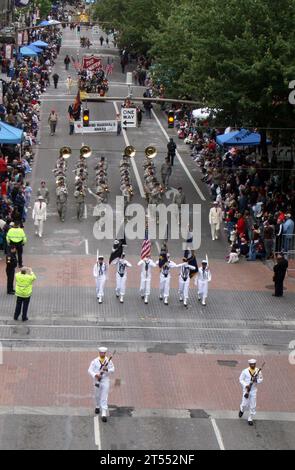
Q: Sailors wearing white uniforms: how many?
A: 8